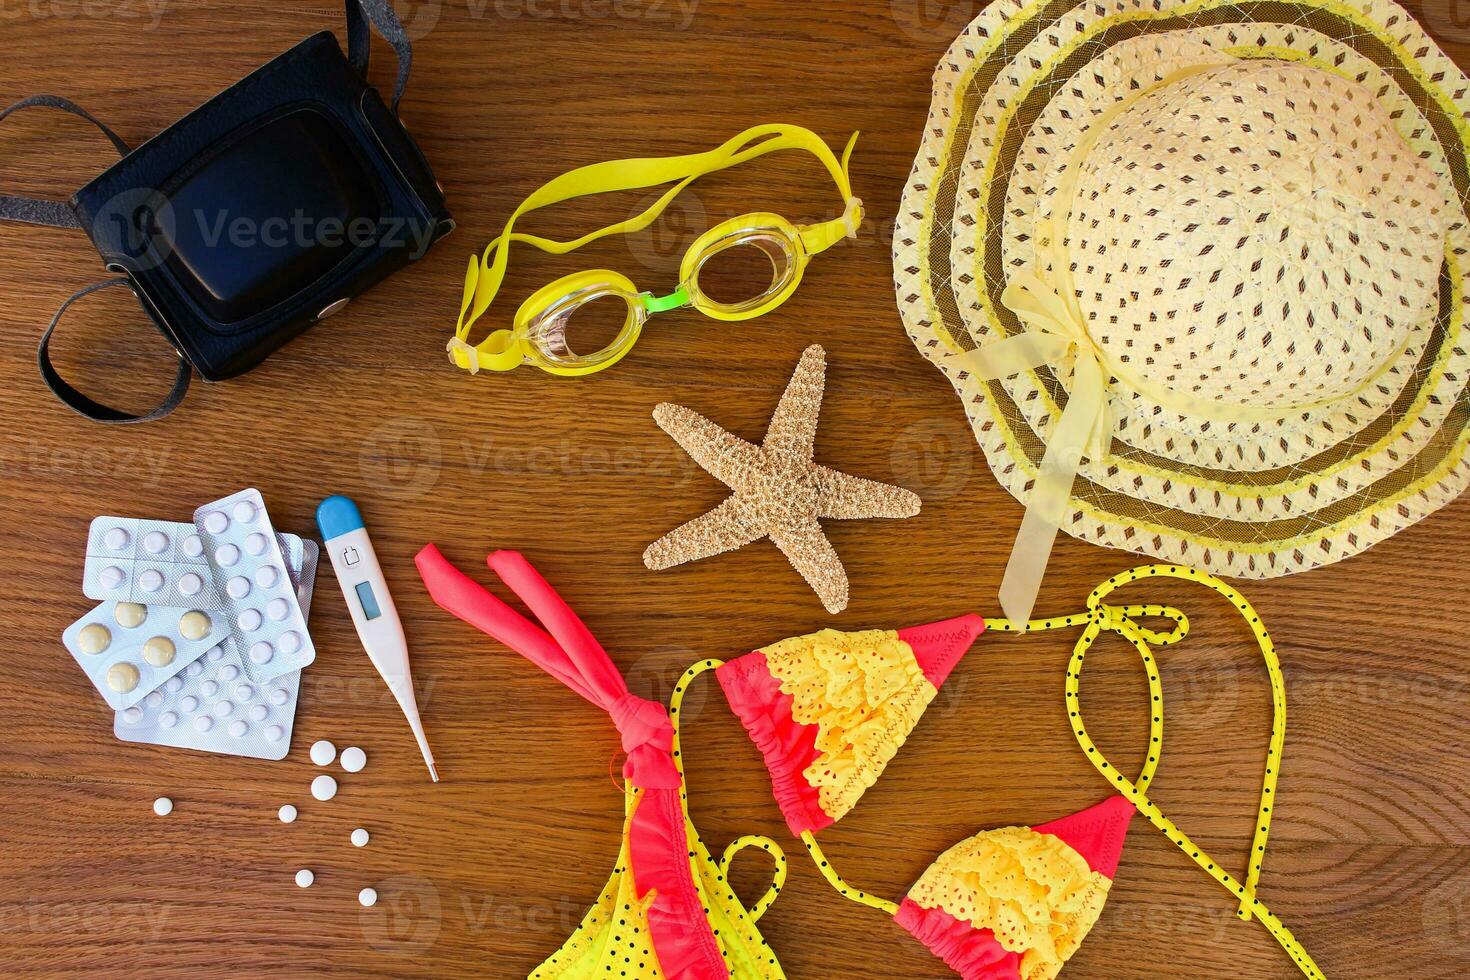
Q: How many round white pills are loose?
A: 8